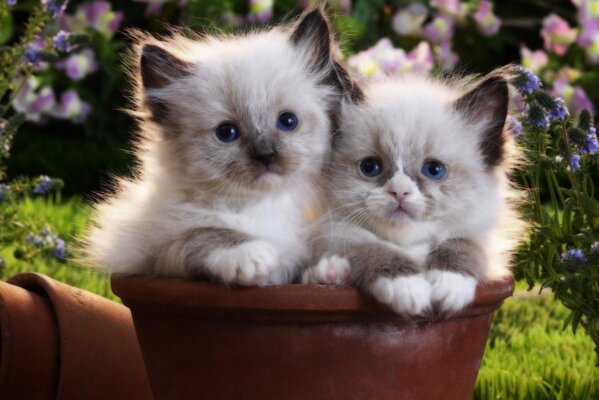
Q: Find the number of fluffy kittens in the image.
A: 2